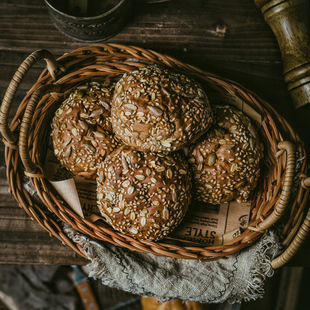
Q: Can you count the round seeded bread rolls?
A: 4